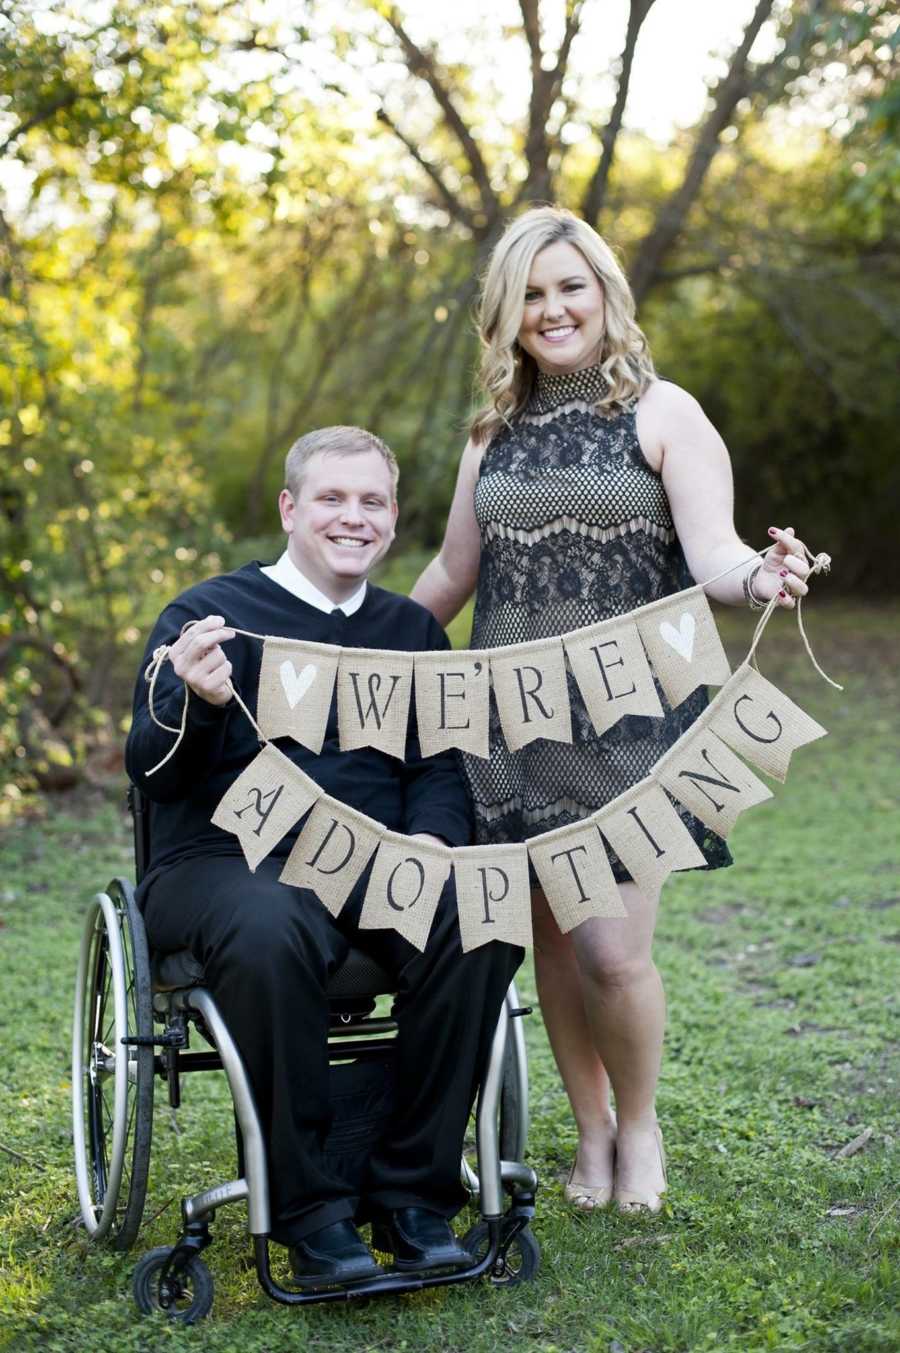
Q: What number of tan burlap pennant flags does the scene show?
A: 14